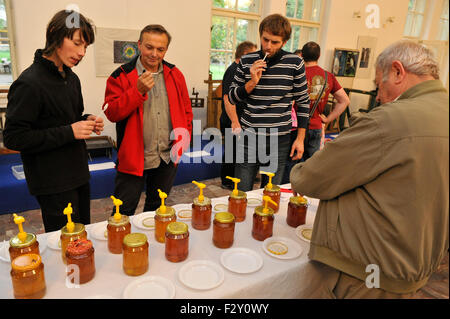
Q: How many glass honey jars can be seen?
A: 14